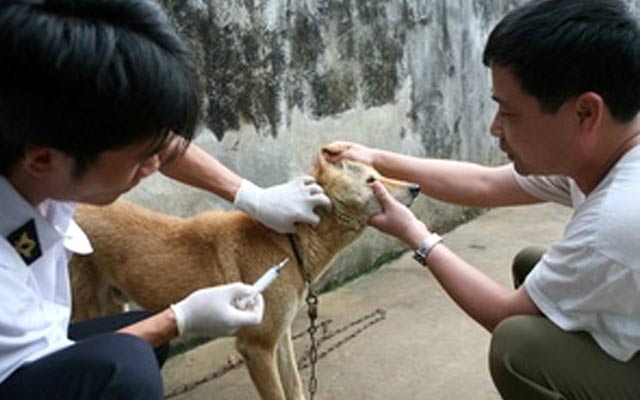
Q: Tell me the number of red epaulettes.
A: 0